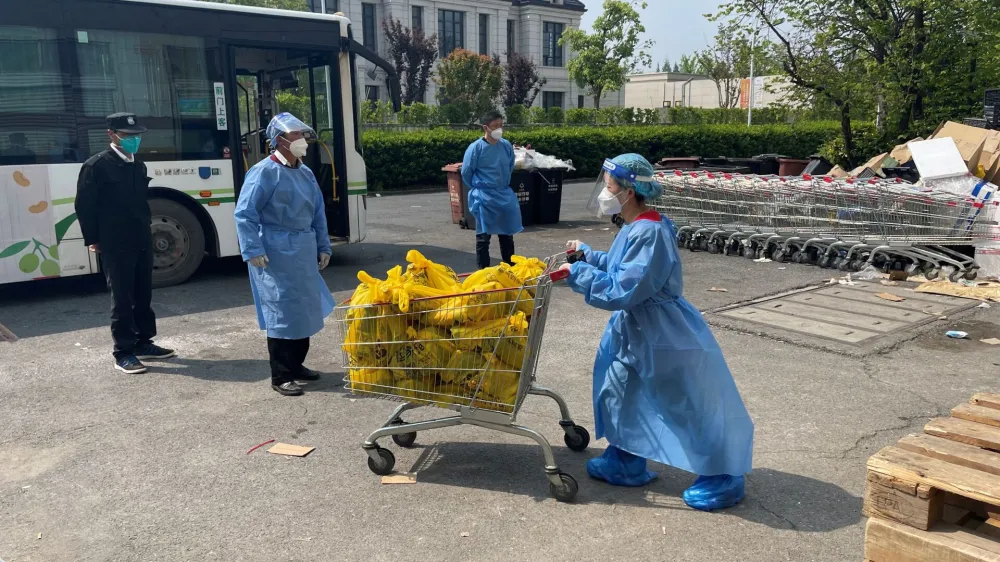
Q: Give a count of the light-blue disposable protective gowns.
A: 3